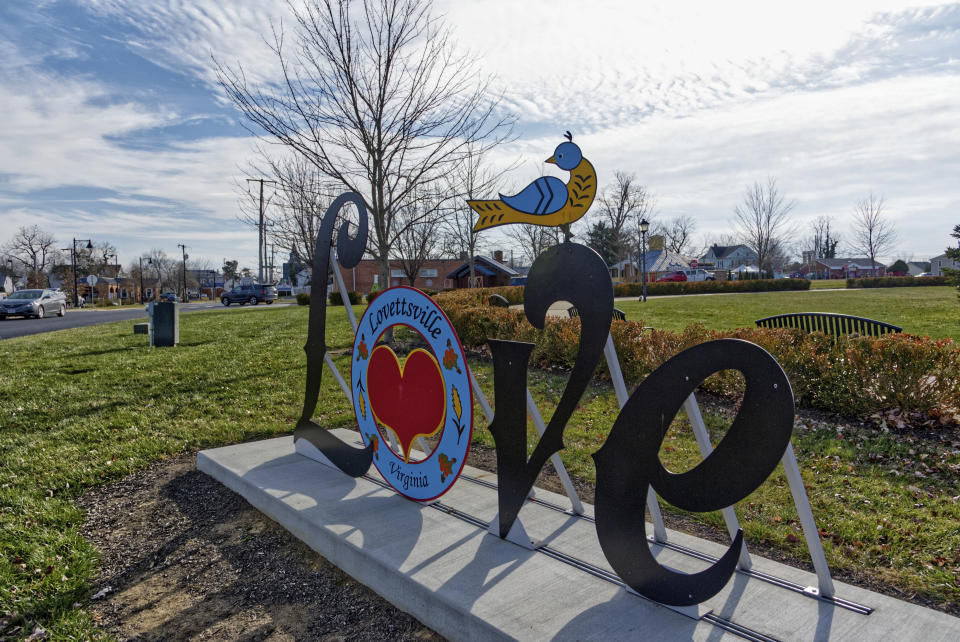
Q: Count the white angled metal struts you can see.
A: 8